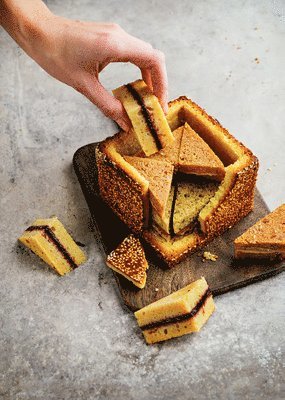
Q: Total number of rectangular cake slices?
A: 3